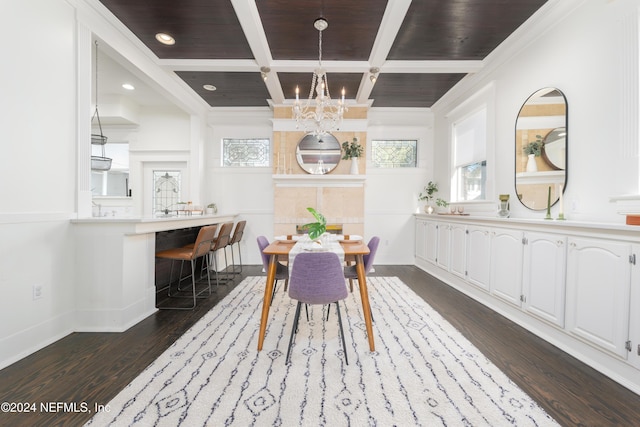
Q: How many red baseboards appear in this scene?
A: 0